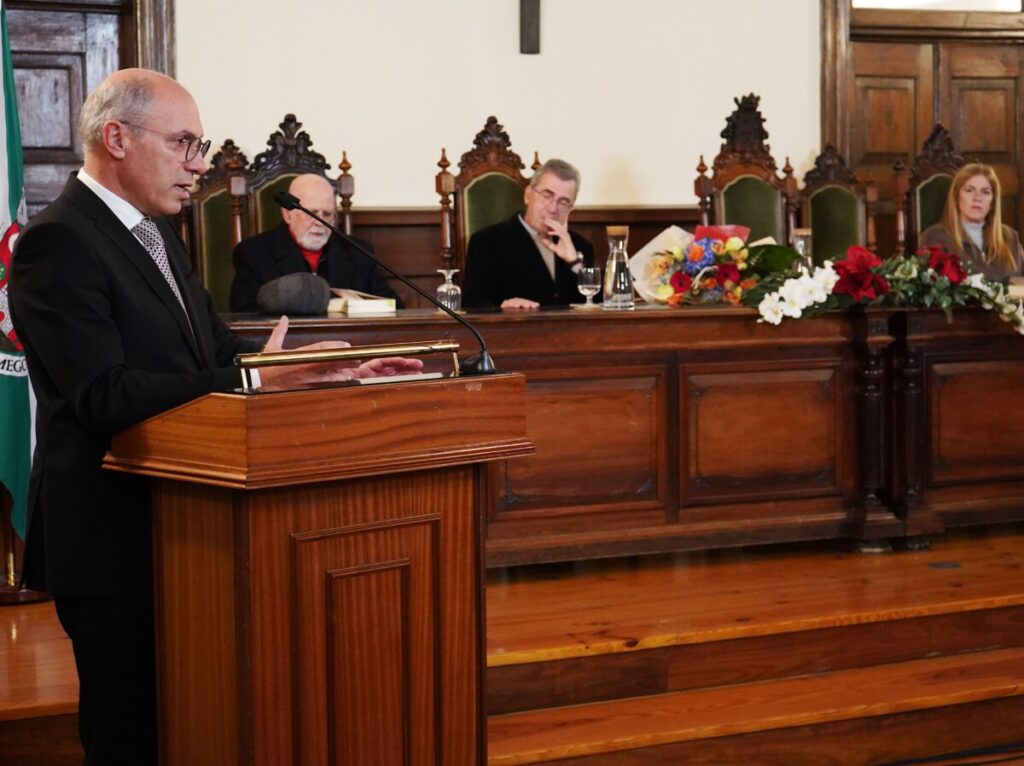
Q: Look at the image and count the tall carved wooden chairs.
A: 6